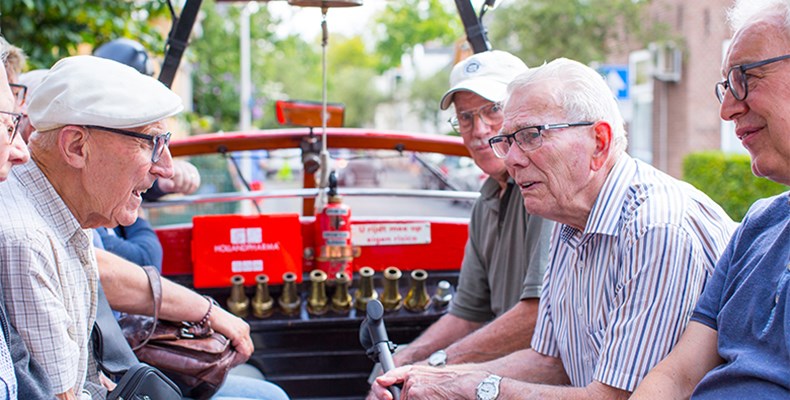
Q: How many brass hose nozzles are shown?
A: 8